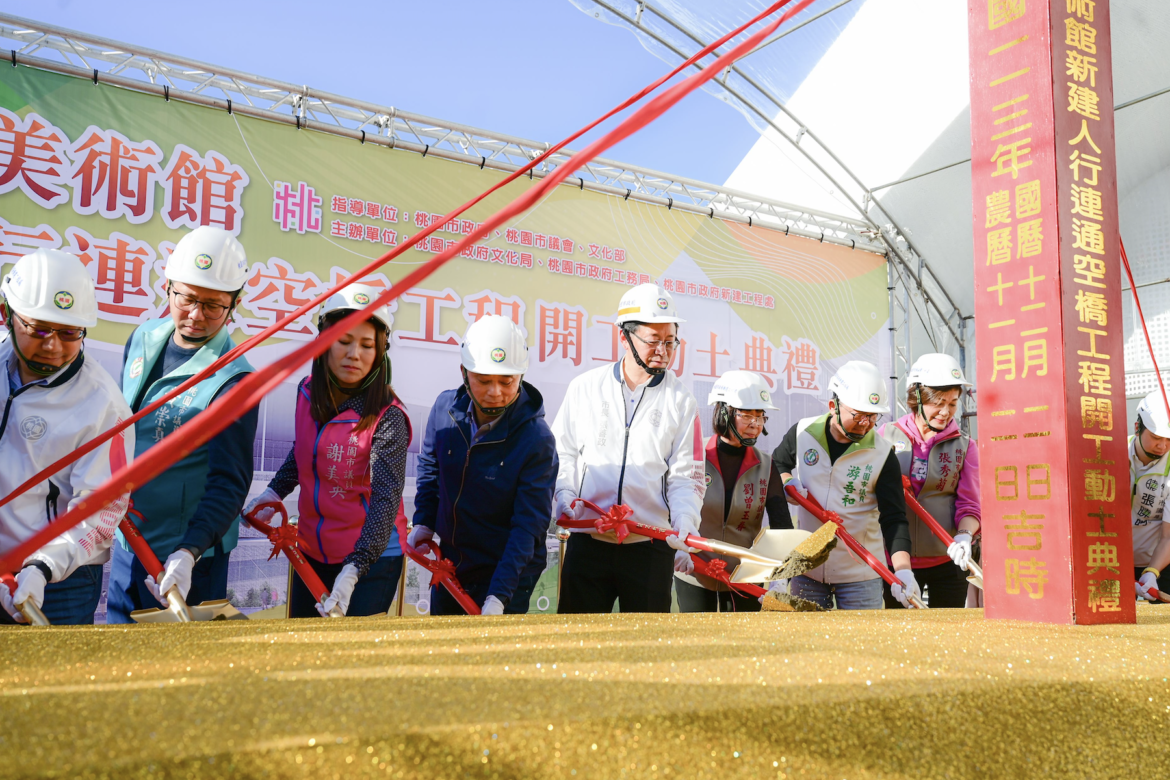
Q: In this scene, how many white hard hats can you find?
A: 9